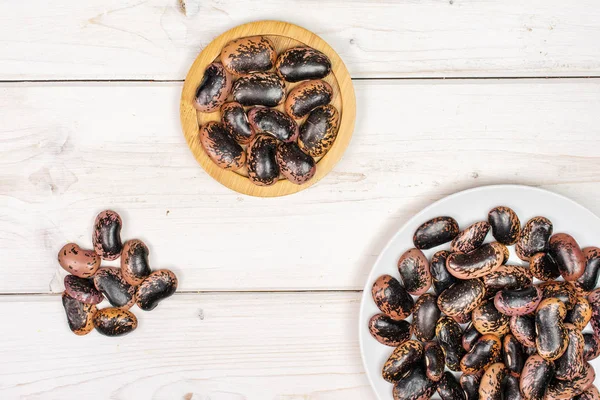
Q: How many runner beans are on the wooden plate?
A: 11